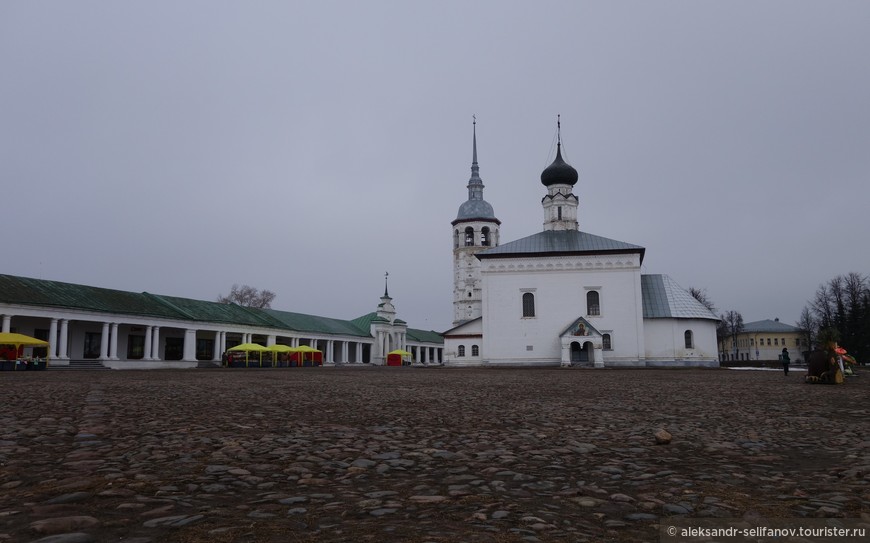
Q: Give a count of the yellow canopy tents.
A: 5